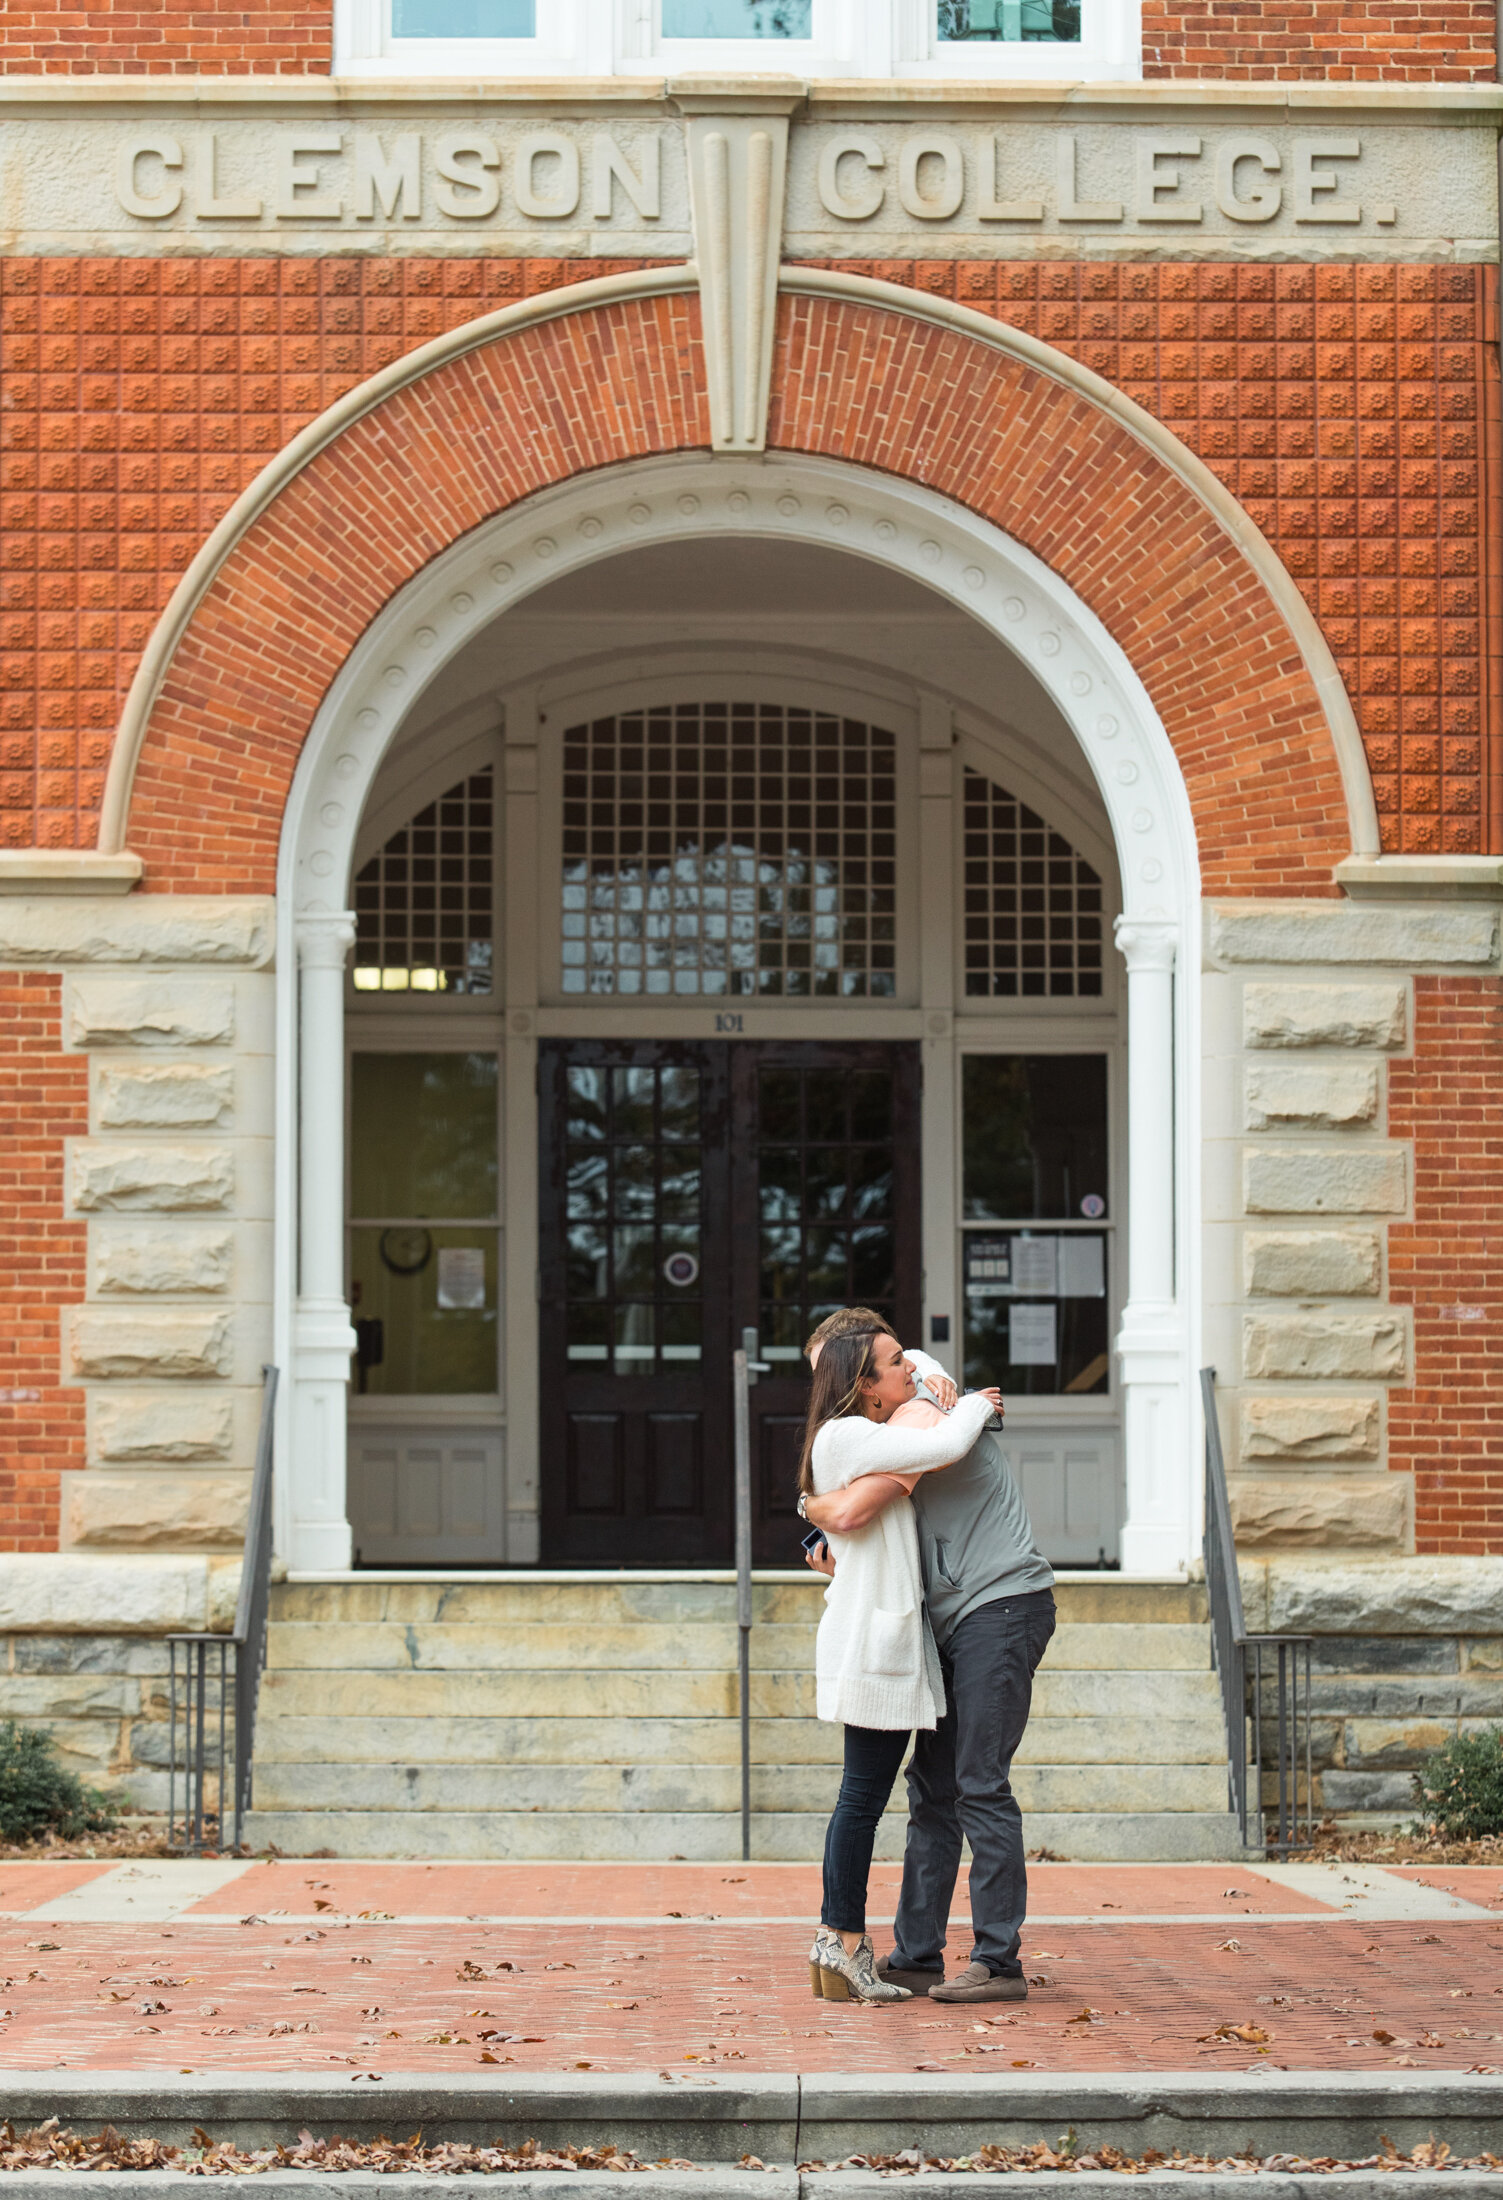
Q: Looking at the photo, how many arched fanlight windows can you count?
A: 3